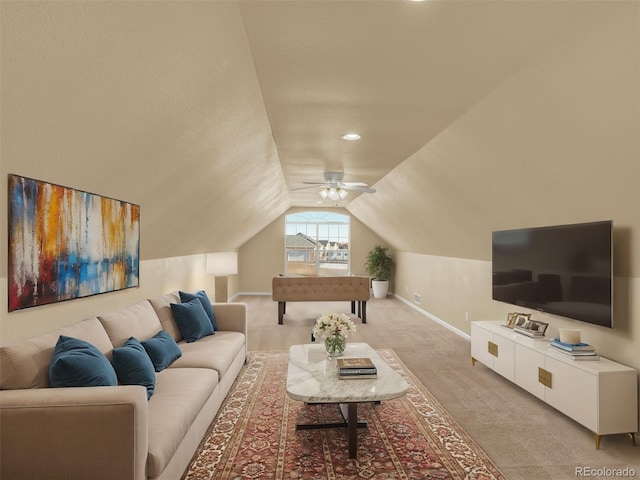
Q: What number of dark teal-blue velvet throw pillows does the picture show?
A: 5